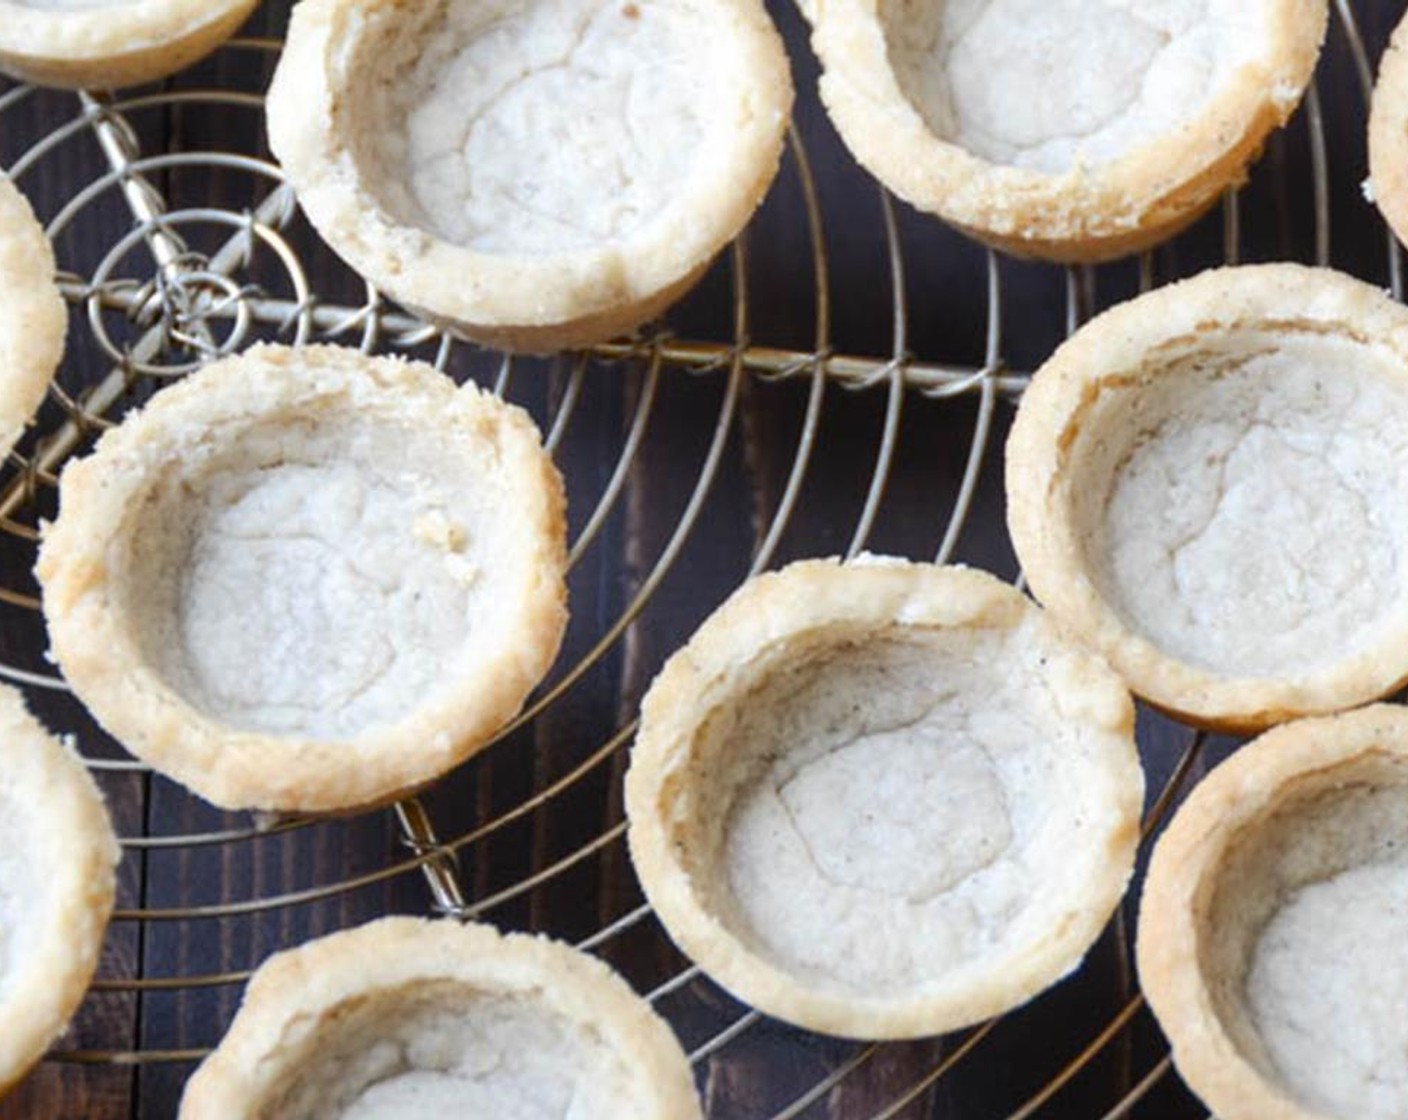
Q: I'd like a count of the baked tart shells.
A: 11